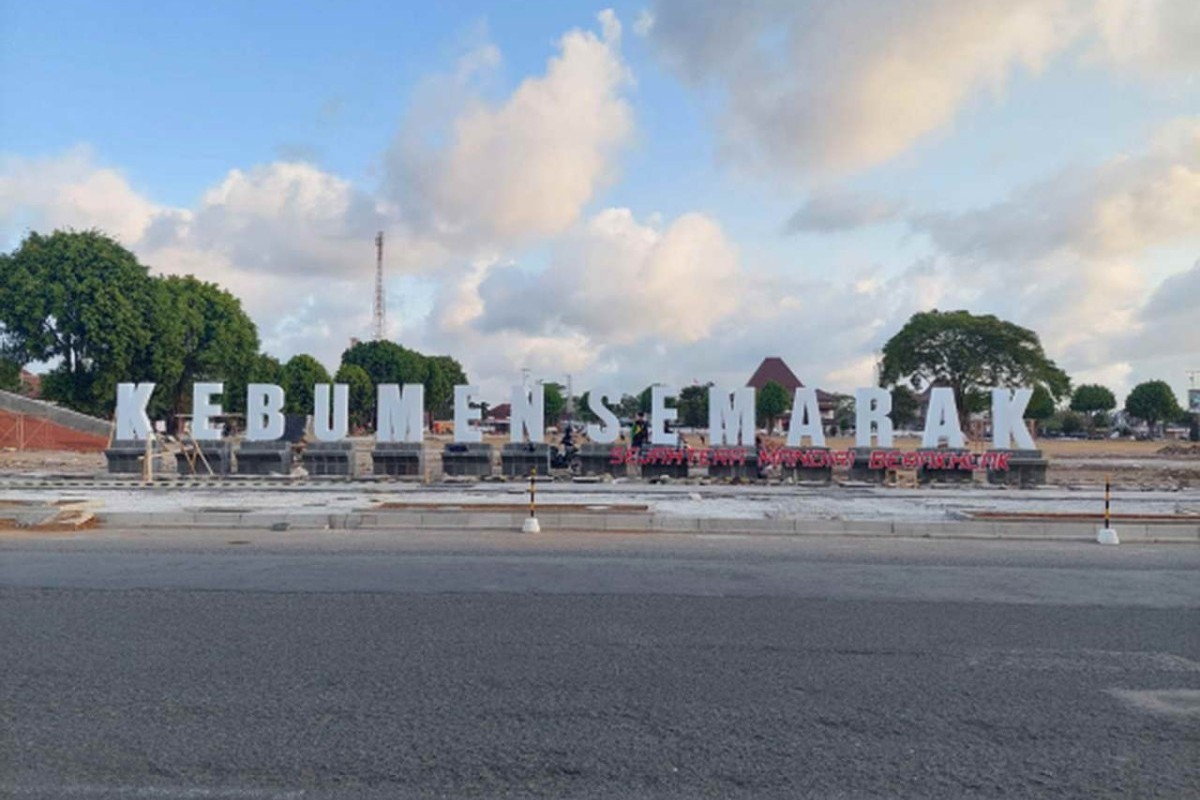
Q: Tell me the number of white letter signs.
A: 14